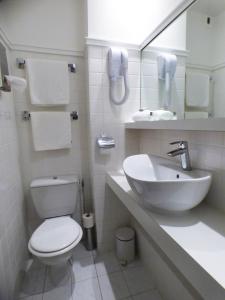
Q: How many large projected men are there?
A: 0